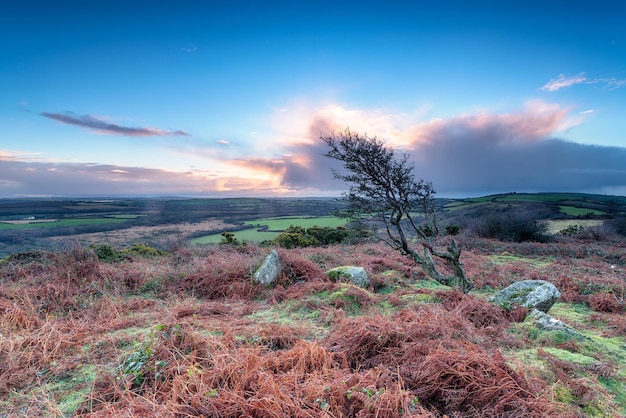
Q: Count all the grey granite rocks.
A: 4